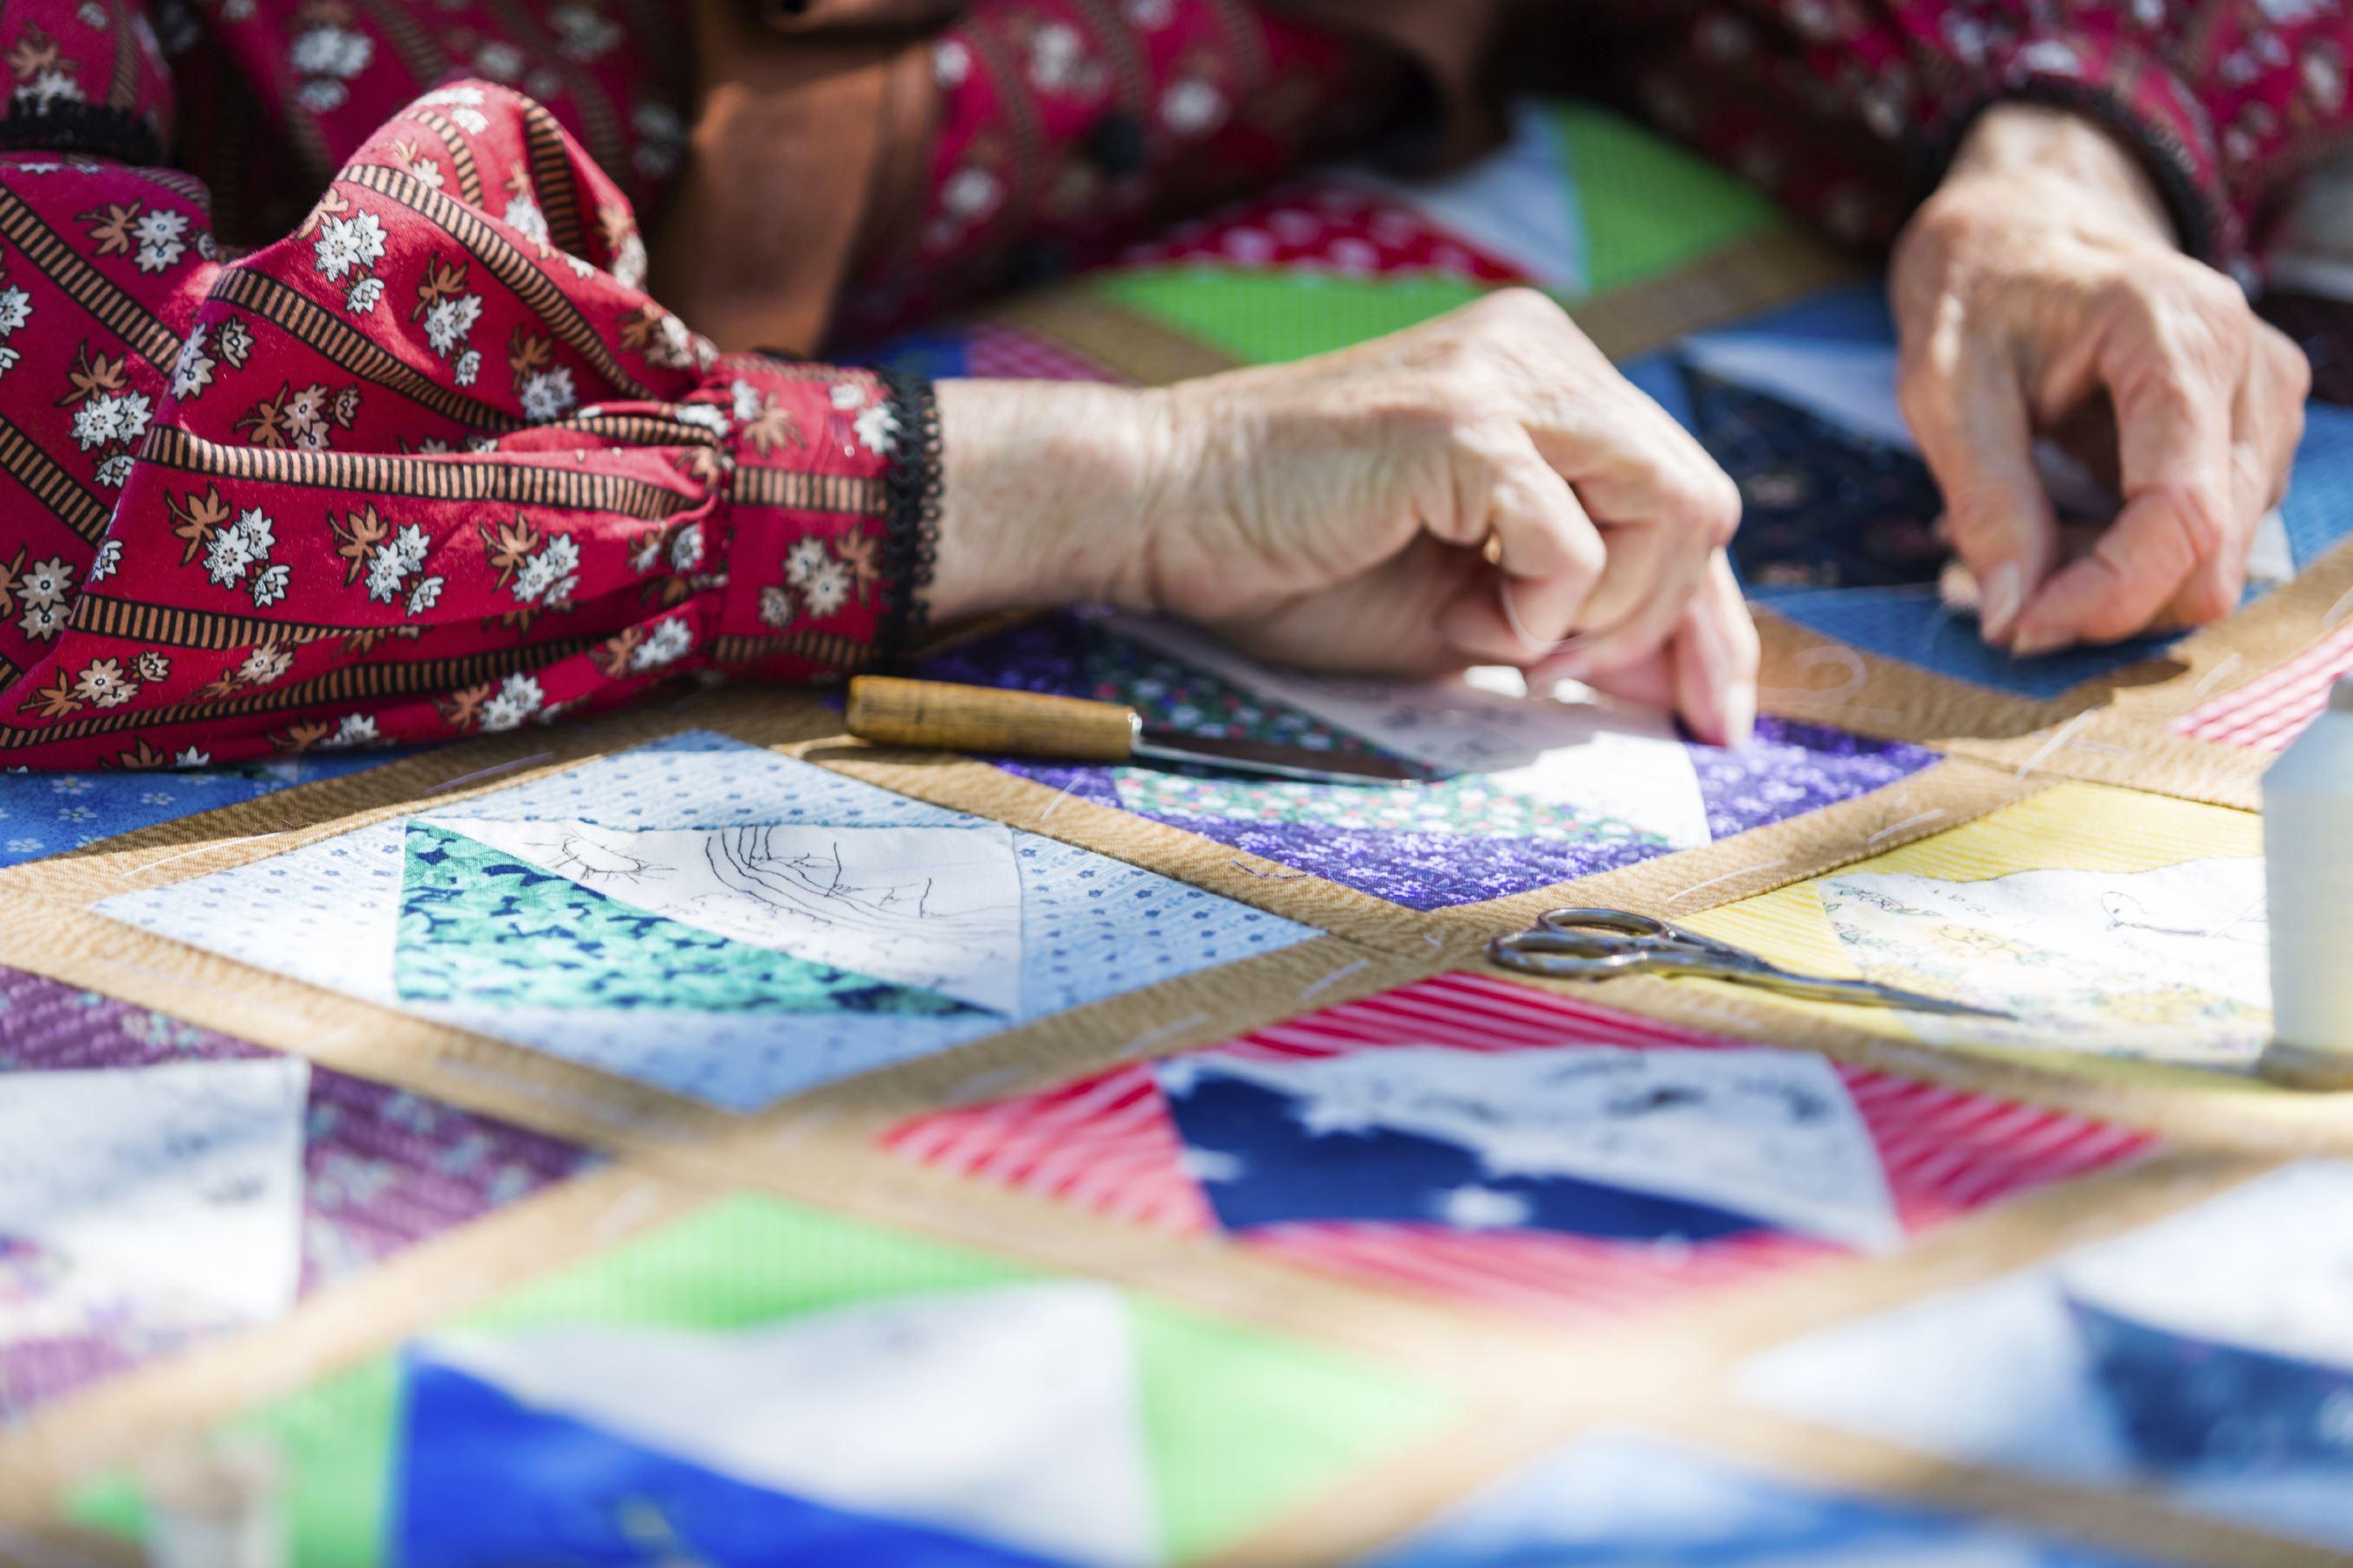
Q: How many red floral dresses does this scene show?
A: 1